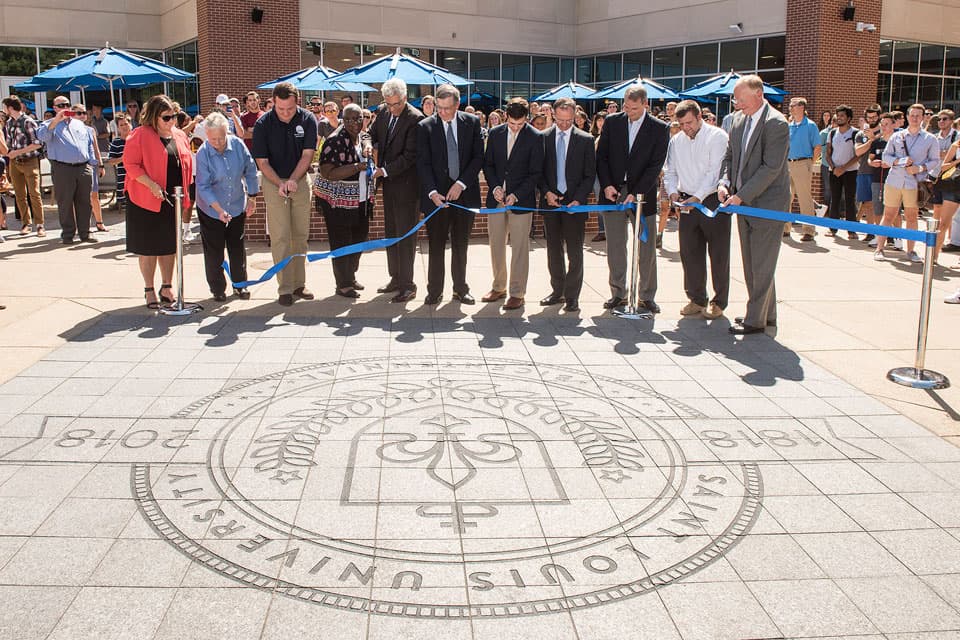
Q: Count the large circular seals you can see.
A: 1